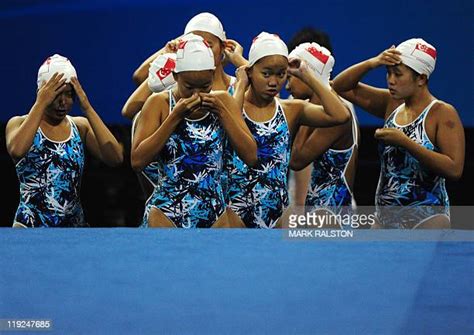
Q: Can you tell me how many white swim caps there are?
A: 7